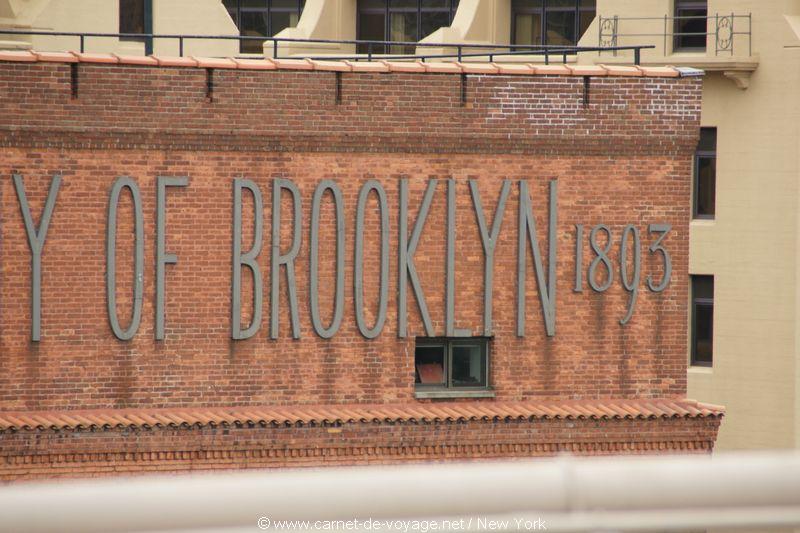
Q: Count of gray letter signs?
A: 11